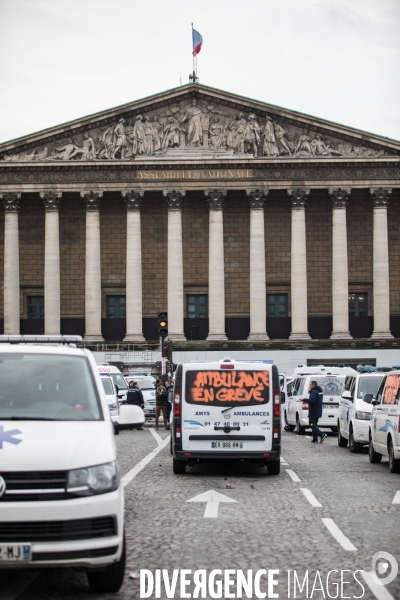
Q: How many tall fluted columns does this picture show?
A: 10